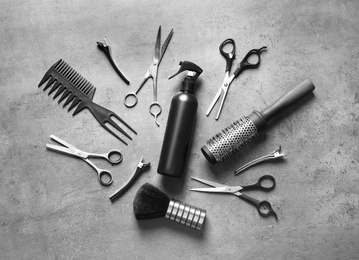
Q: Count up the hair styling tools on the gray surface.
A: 11